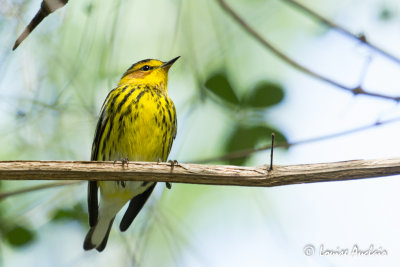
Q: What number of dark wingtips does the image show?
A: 2